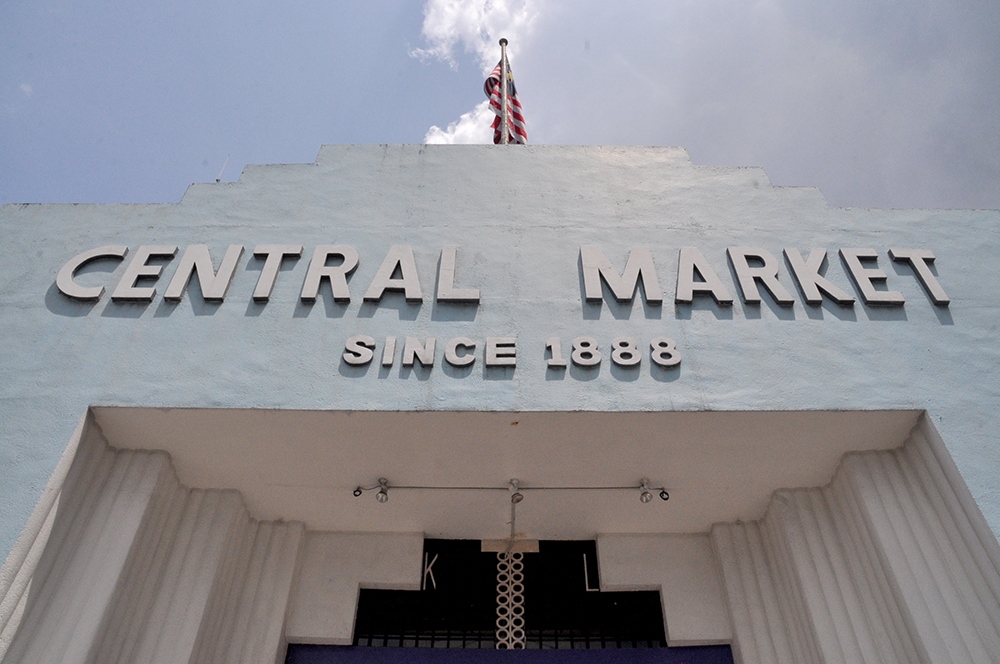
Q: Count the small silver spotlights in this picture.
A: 3